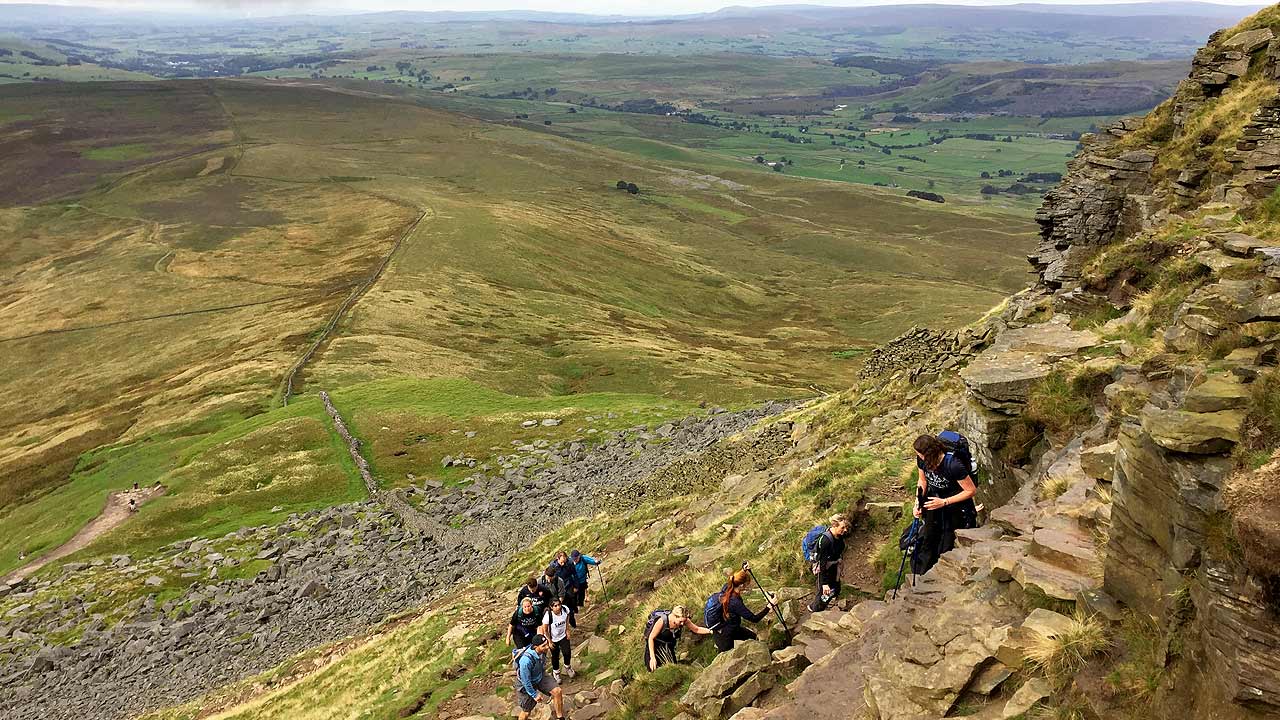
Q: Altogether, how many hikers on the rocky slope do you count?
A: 11